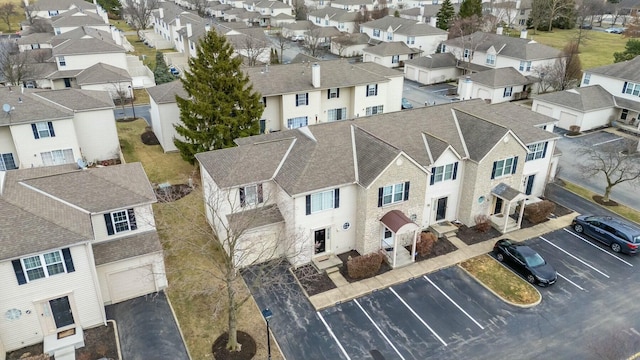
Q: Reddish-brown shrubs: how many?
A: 4